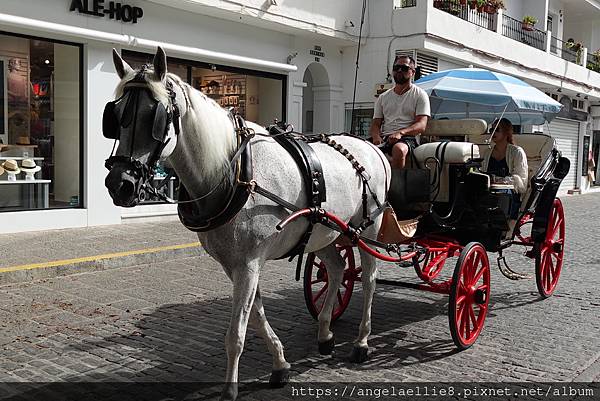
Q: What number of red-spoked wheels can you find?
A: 4